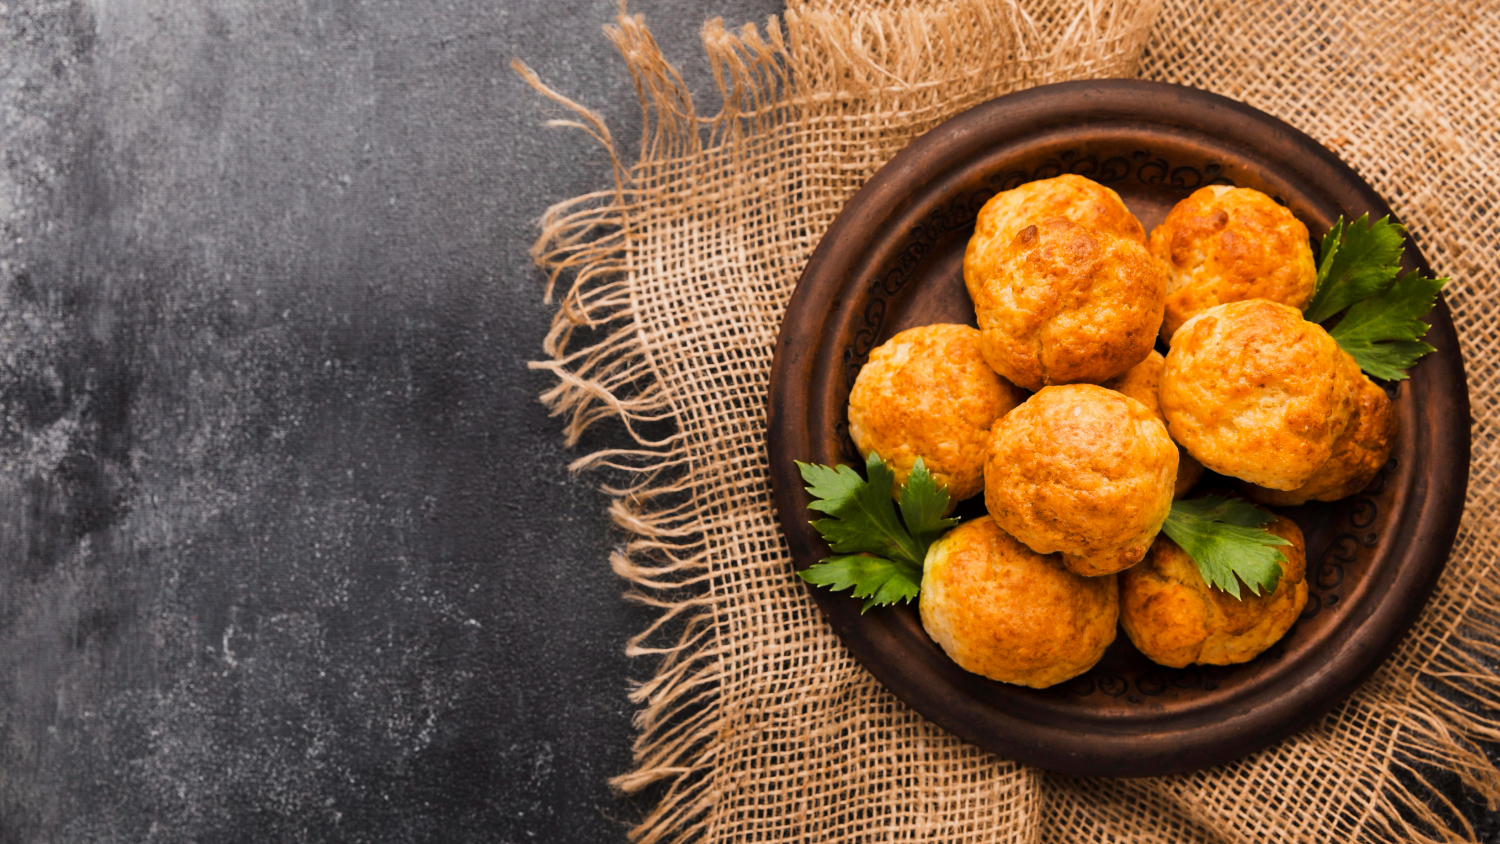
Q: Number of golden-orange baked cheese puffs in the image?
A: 10